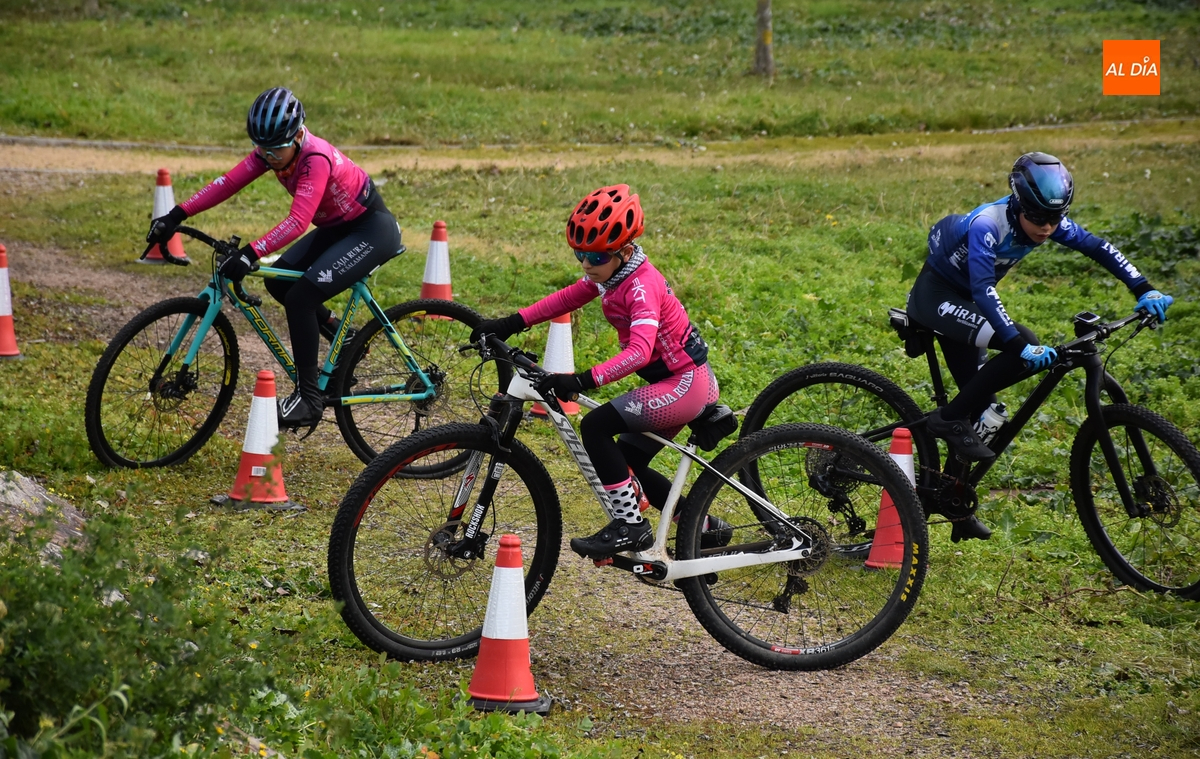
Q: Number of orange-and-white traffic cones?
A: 7